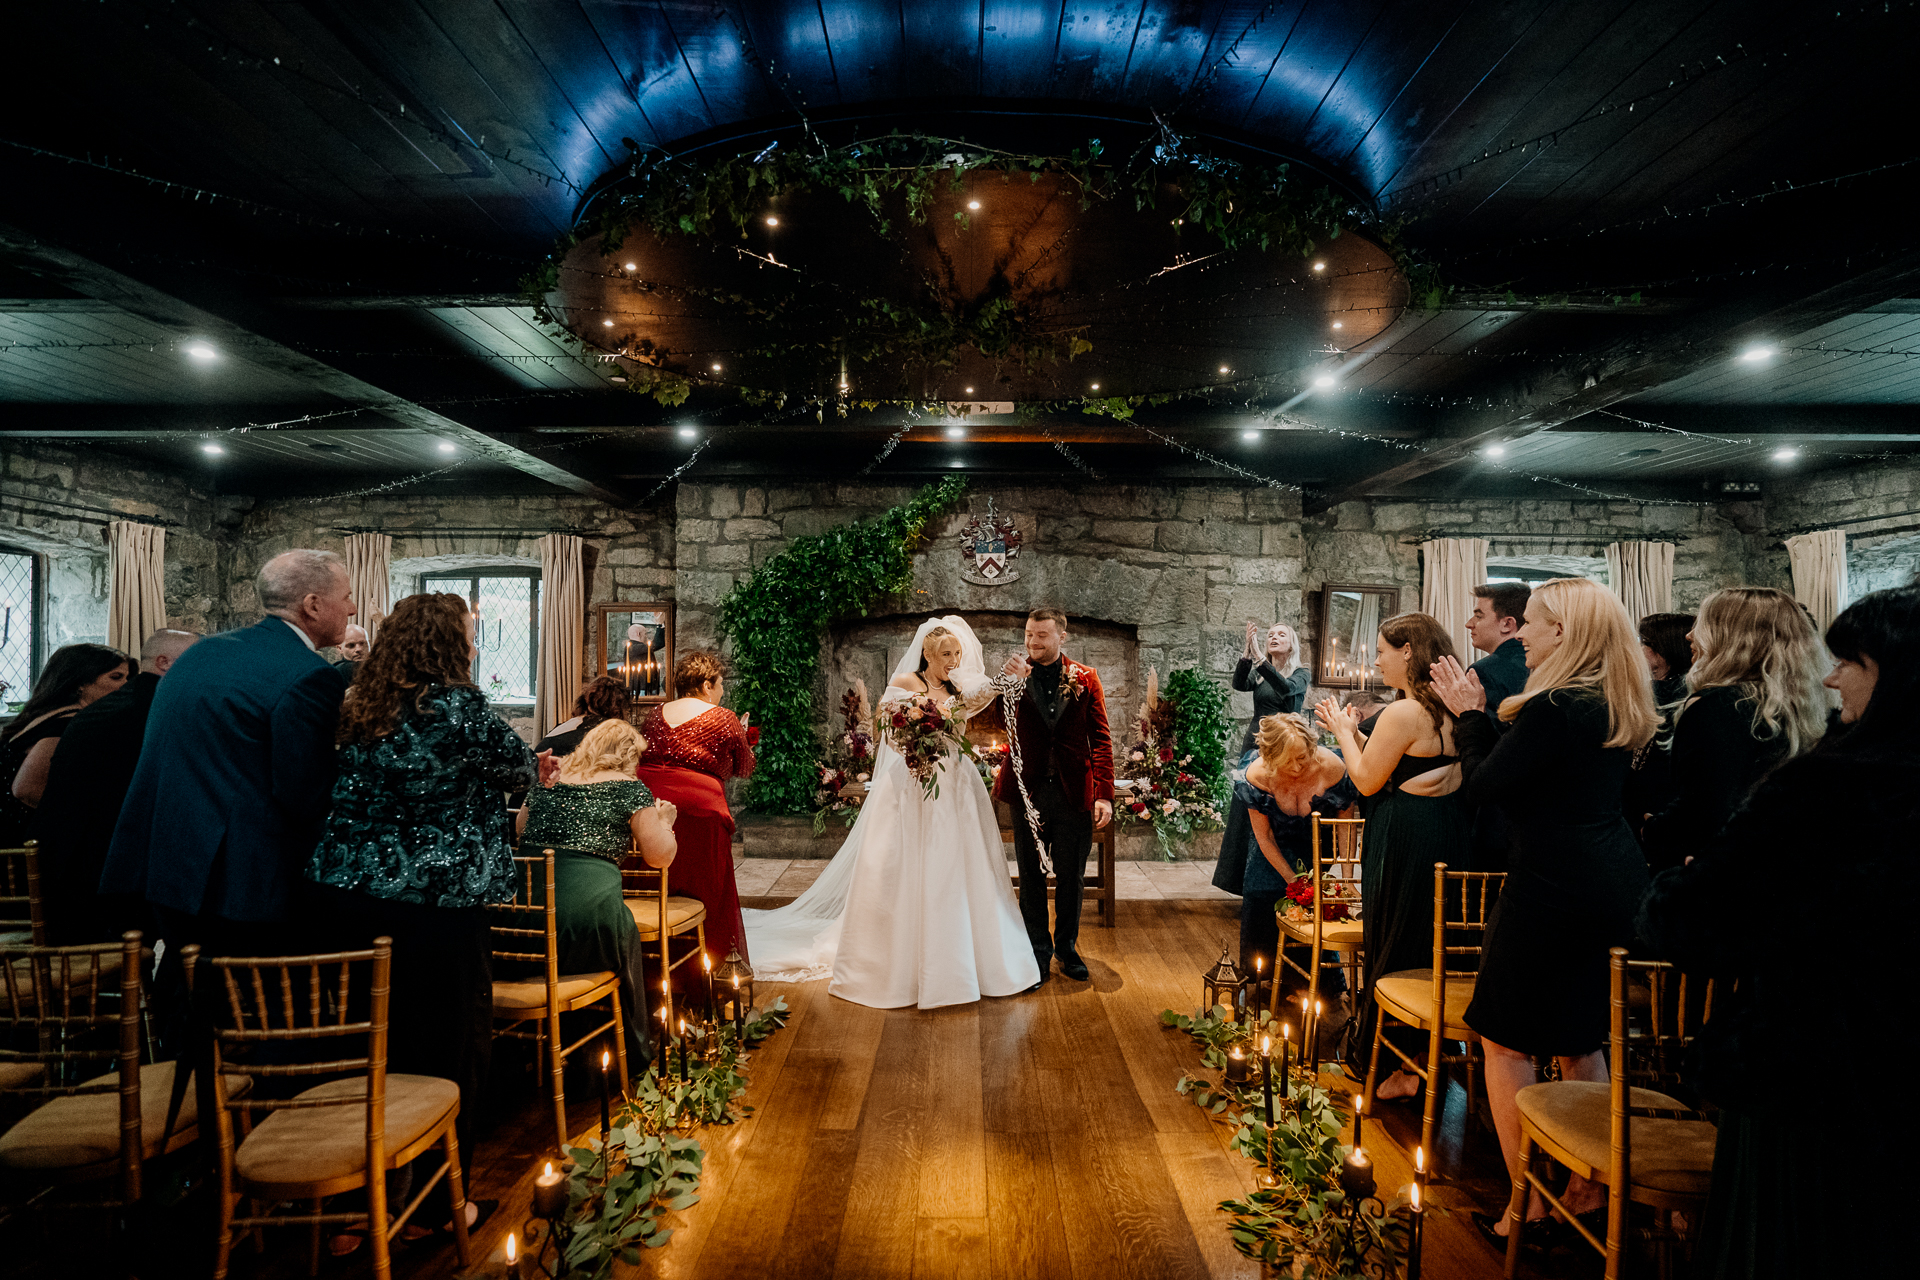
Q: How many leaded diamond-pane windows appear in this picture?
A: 2